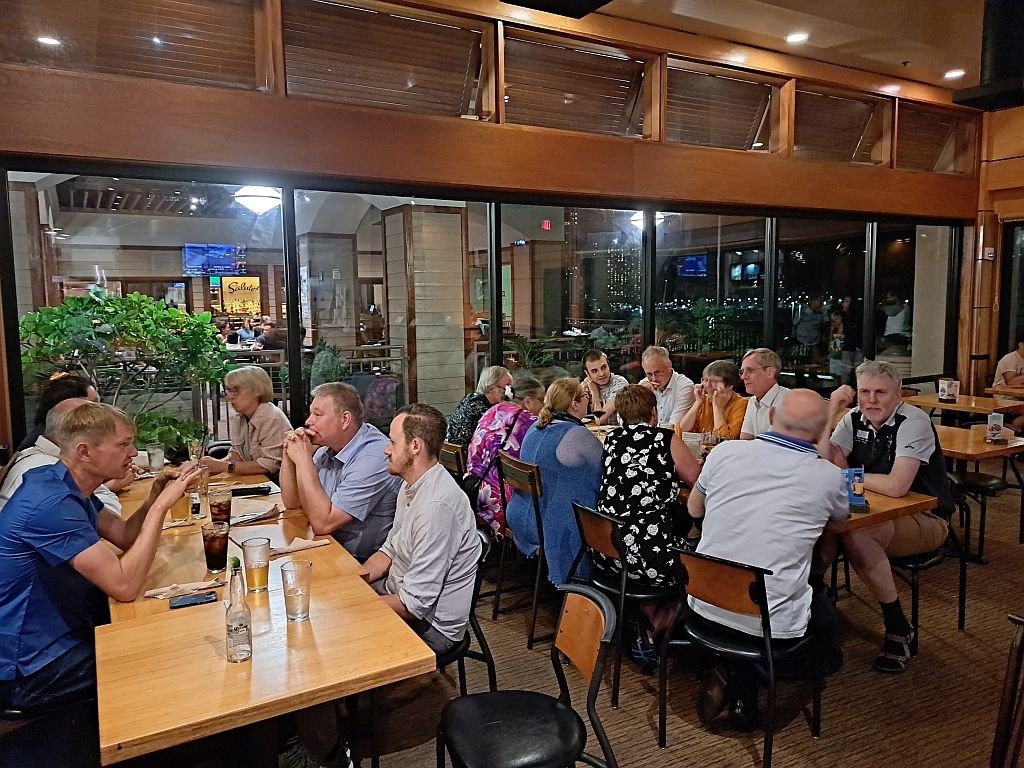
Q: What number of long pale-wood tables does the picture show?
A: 2